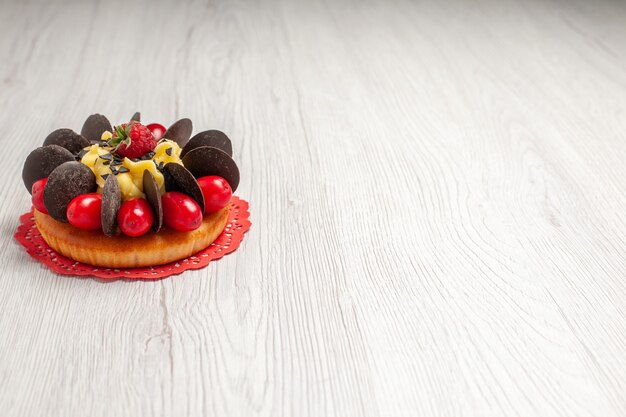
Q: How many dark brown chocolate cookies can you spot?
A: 11